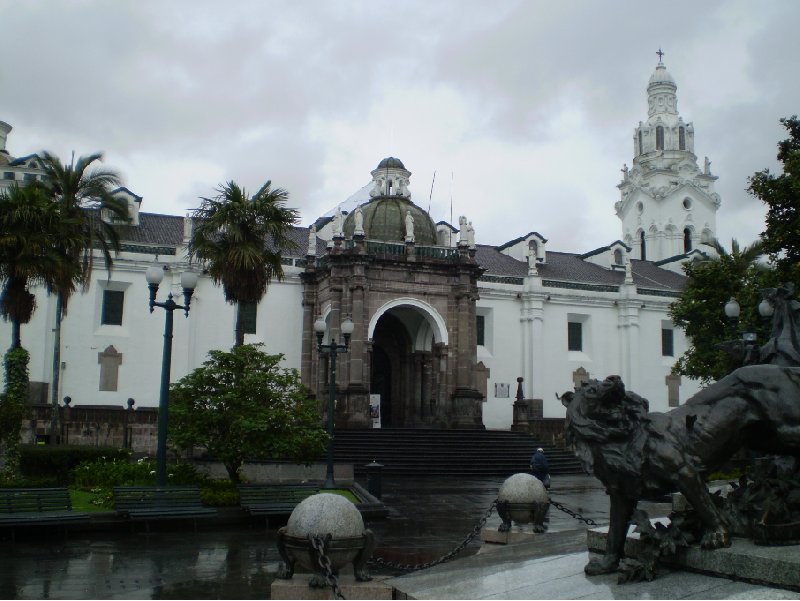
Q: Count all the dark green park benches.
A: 3